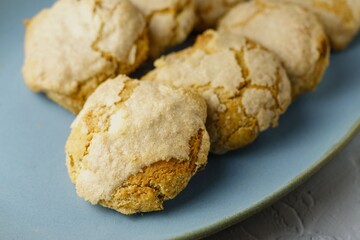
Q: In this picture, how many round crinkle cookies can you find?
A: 7